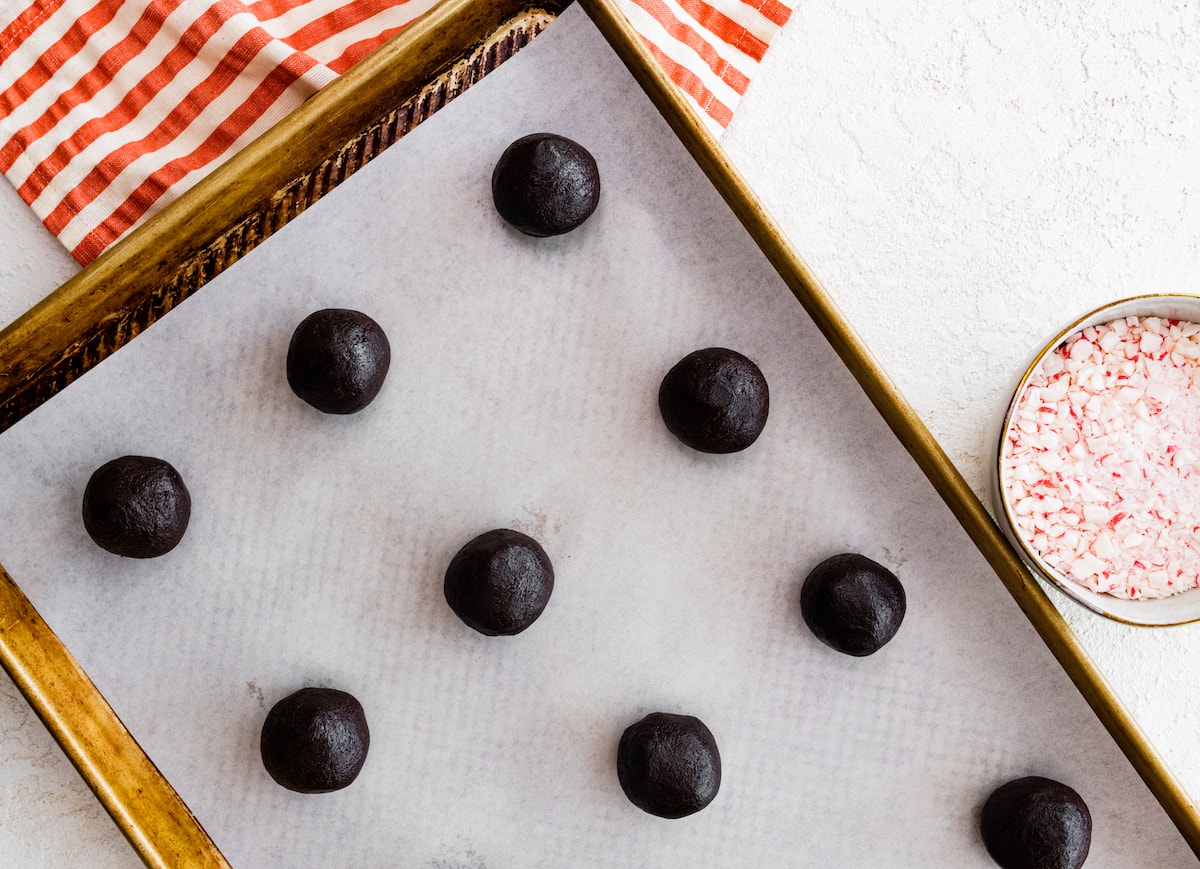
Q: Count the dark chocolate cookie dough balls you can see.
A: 9